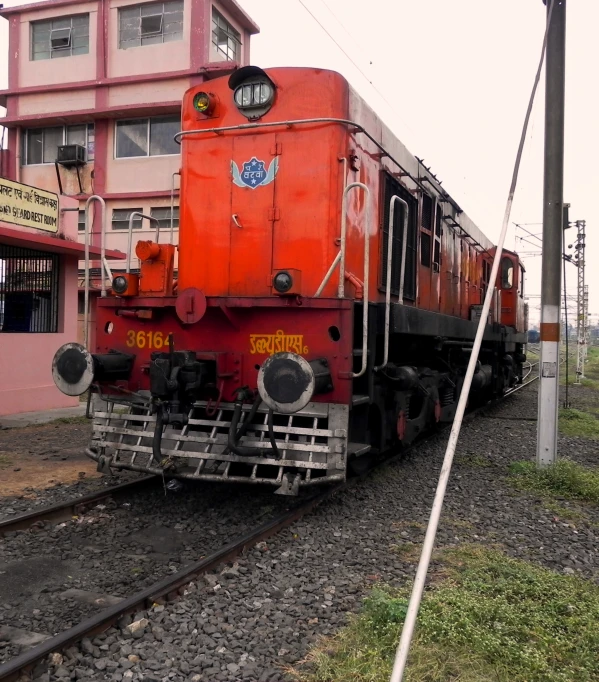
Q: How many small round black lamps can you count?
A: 2